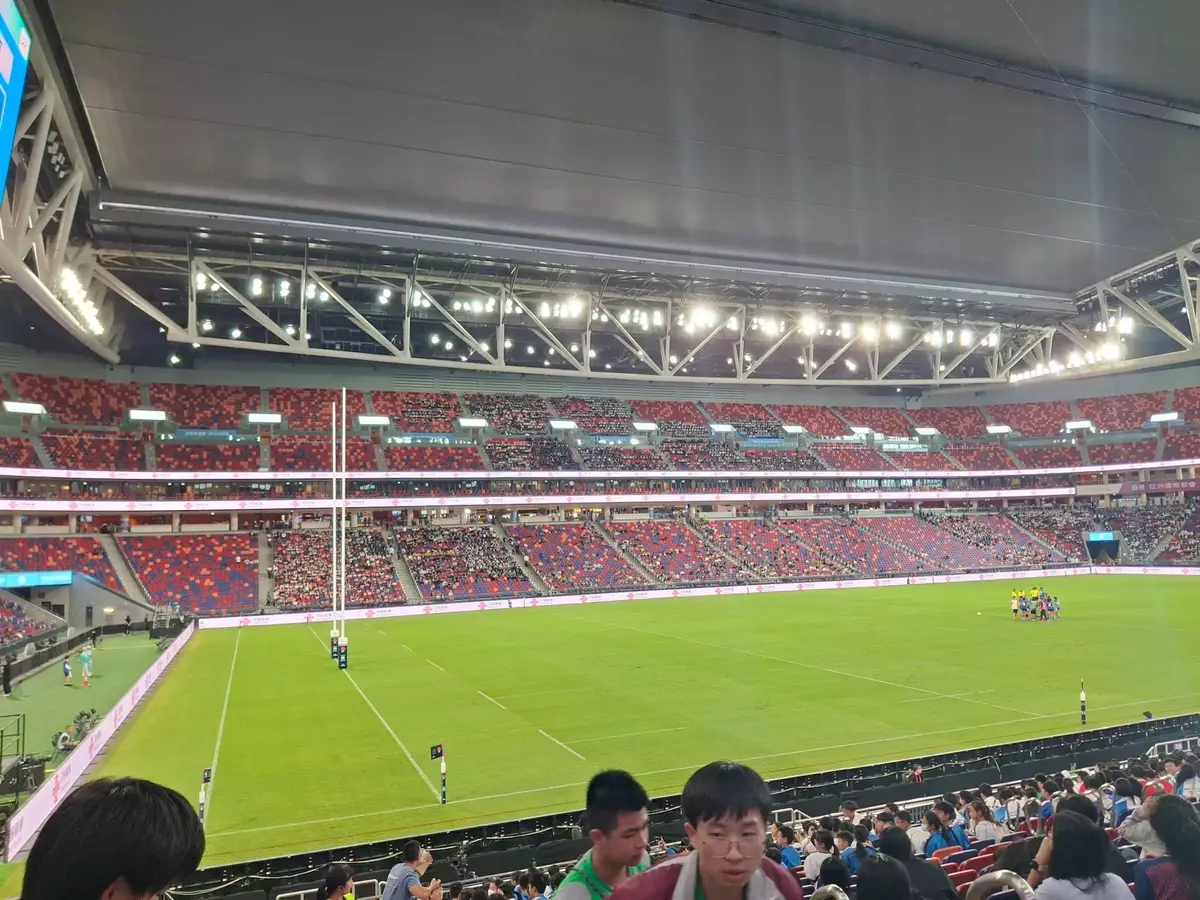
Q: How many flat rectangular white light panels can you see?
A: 14